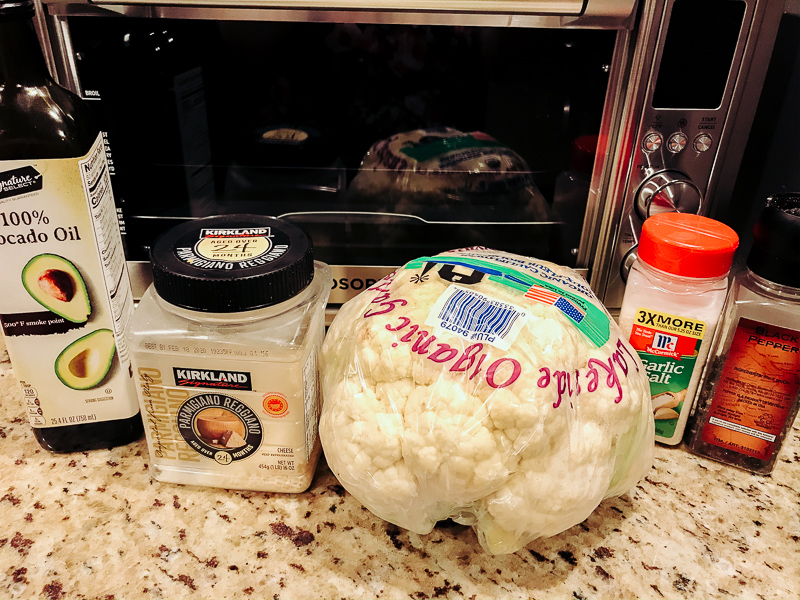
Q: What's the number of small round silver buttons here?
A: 3